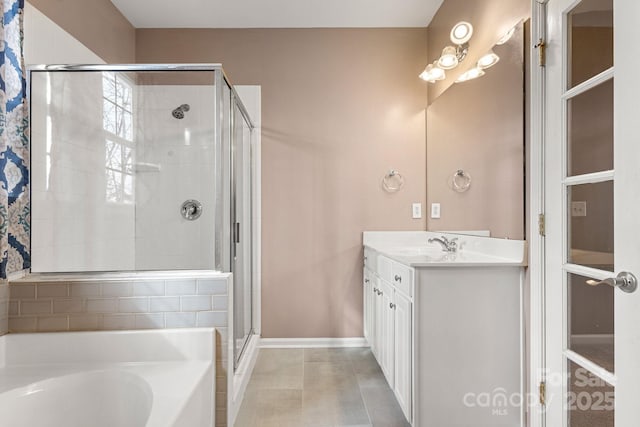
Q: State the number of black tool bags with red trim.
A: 0